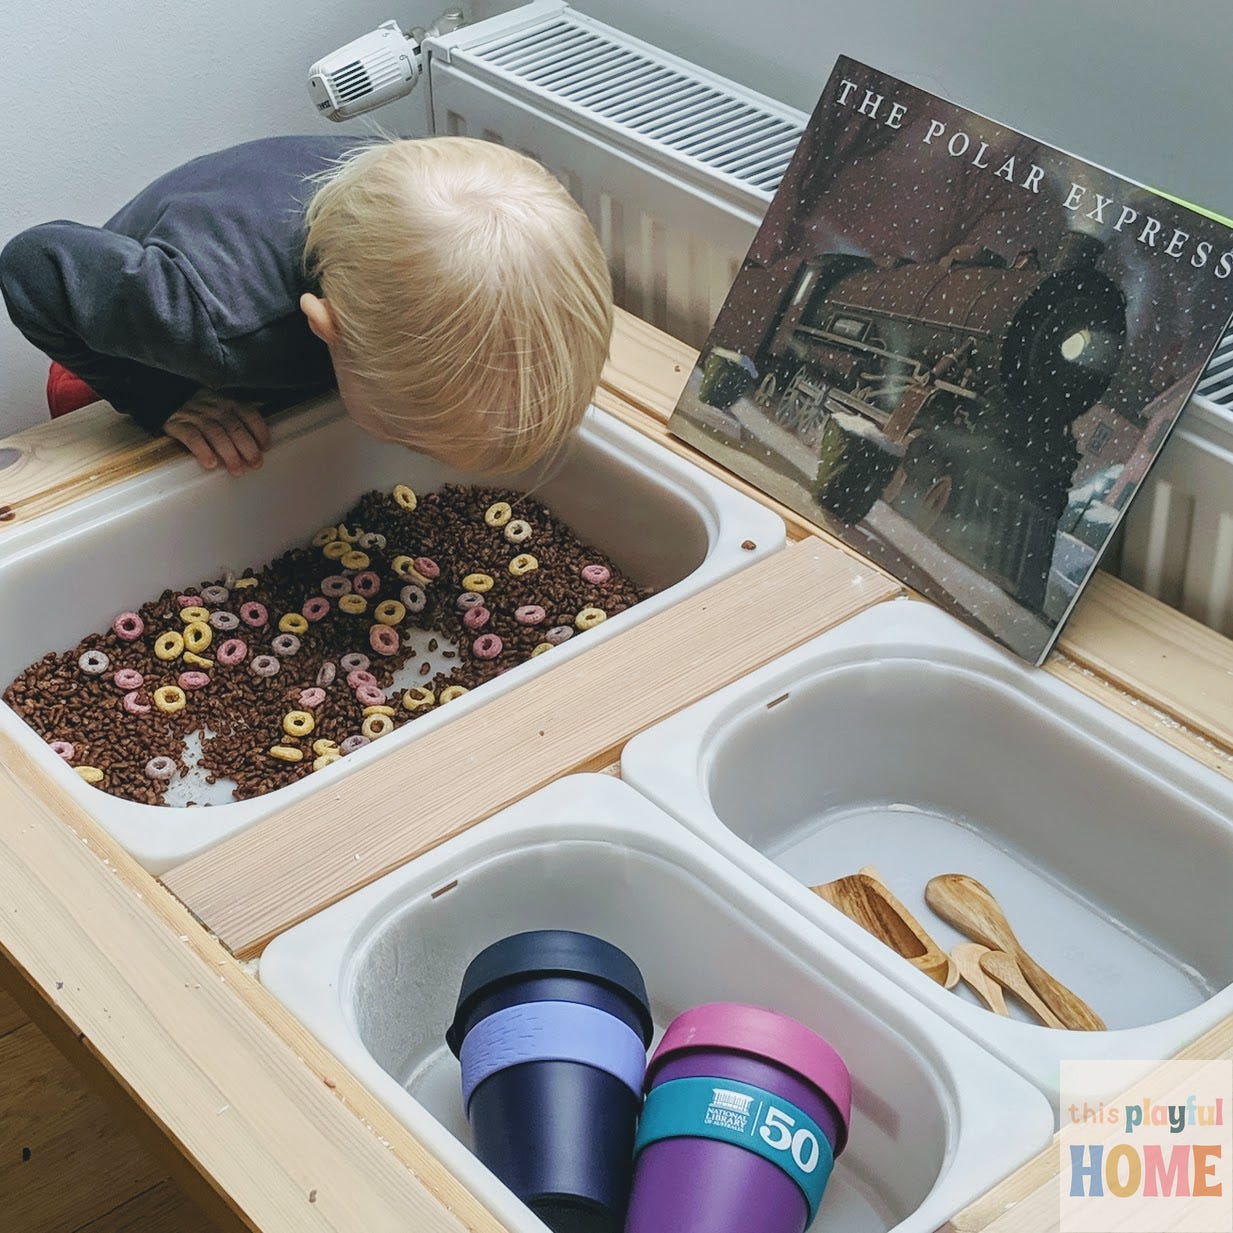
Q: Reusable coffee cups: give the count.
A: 2